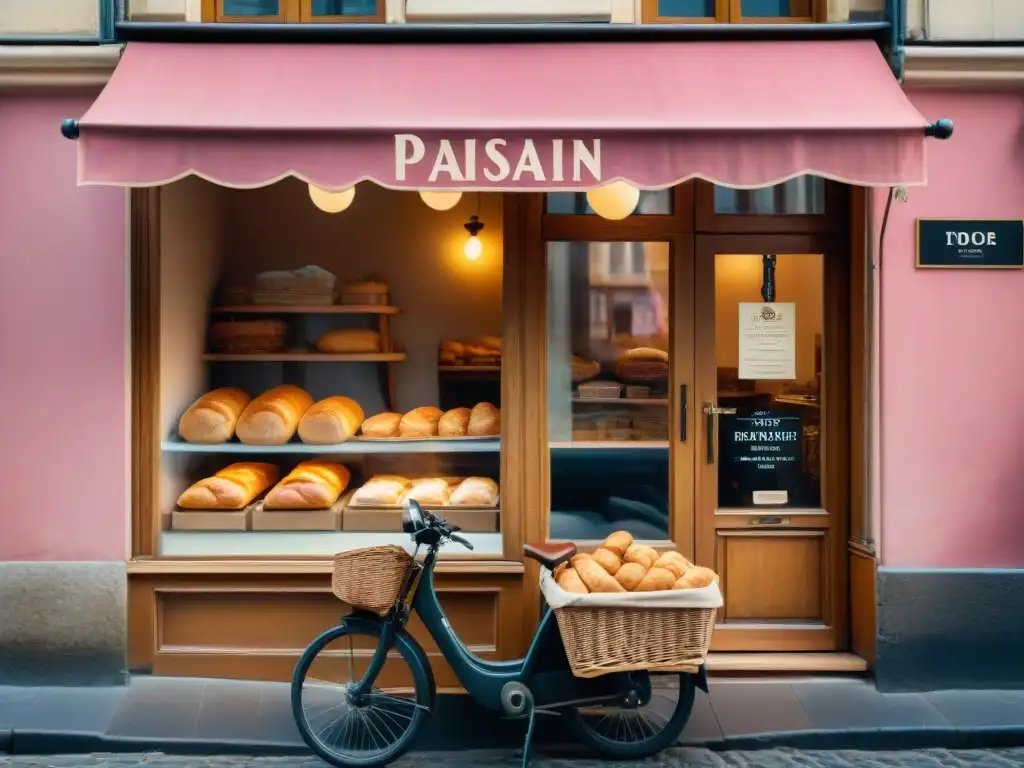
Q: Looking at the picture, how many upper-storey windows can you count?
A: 2